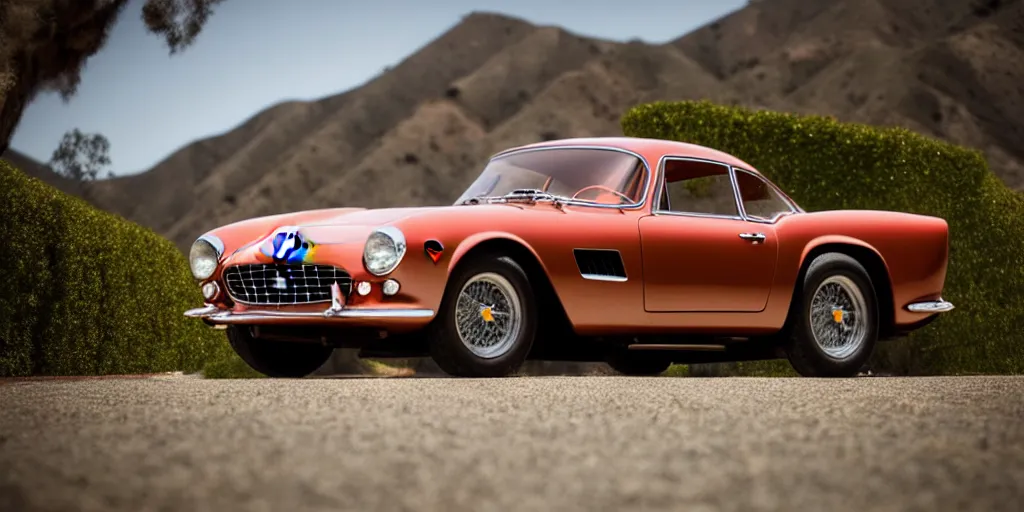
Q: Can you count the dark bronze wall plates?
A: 0